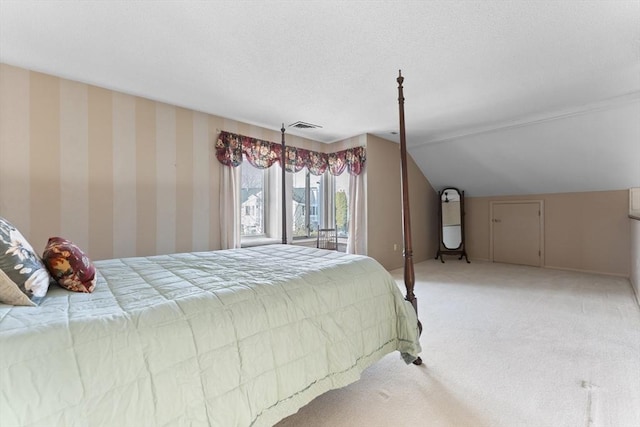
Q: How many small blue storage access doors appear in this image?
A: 0